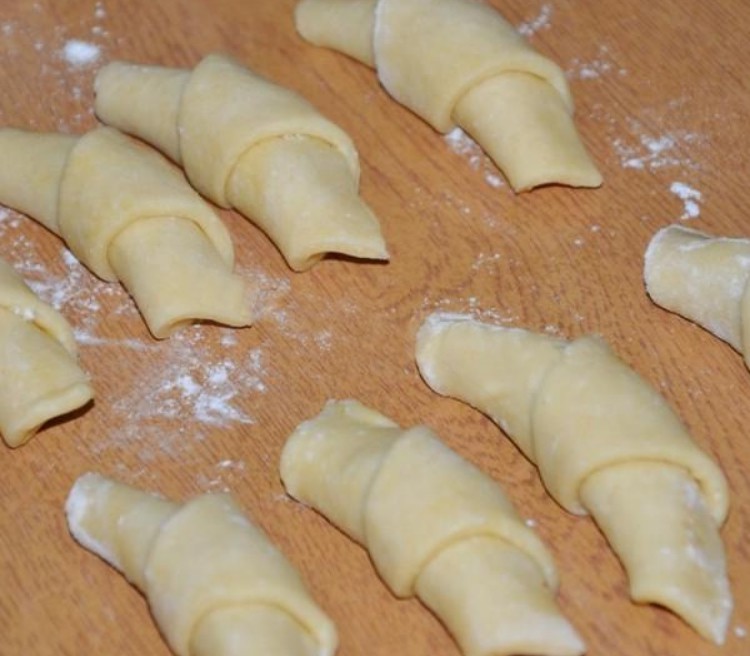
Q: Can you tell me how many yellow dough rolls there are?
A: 8